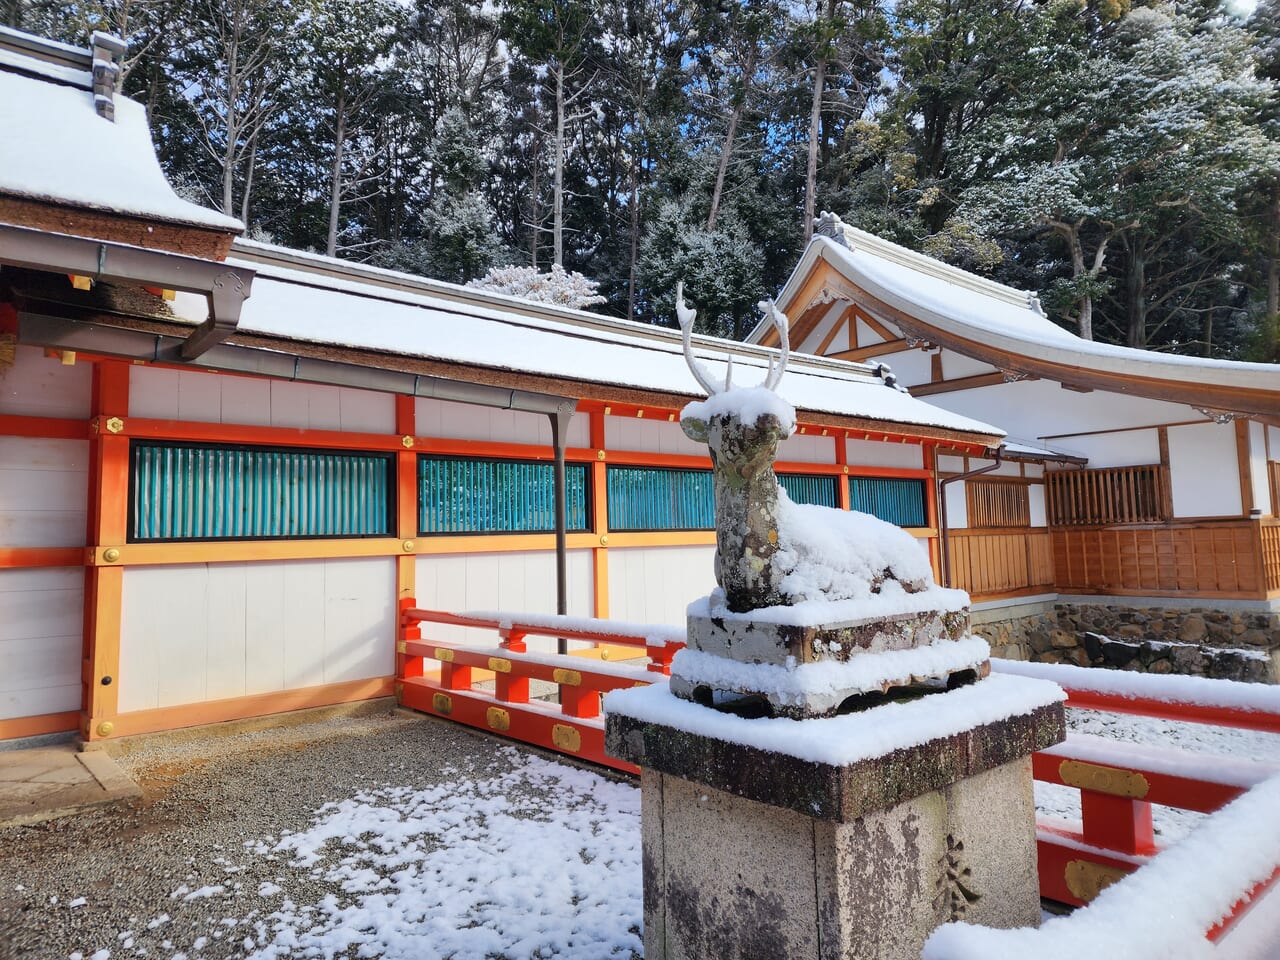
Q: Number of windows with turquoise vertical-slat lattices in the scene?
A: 5